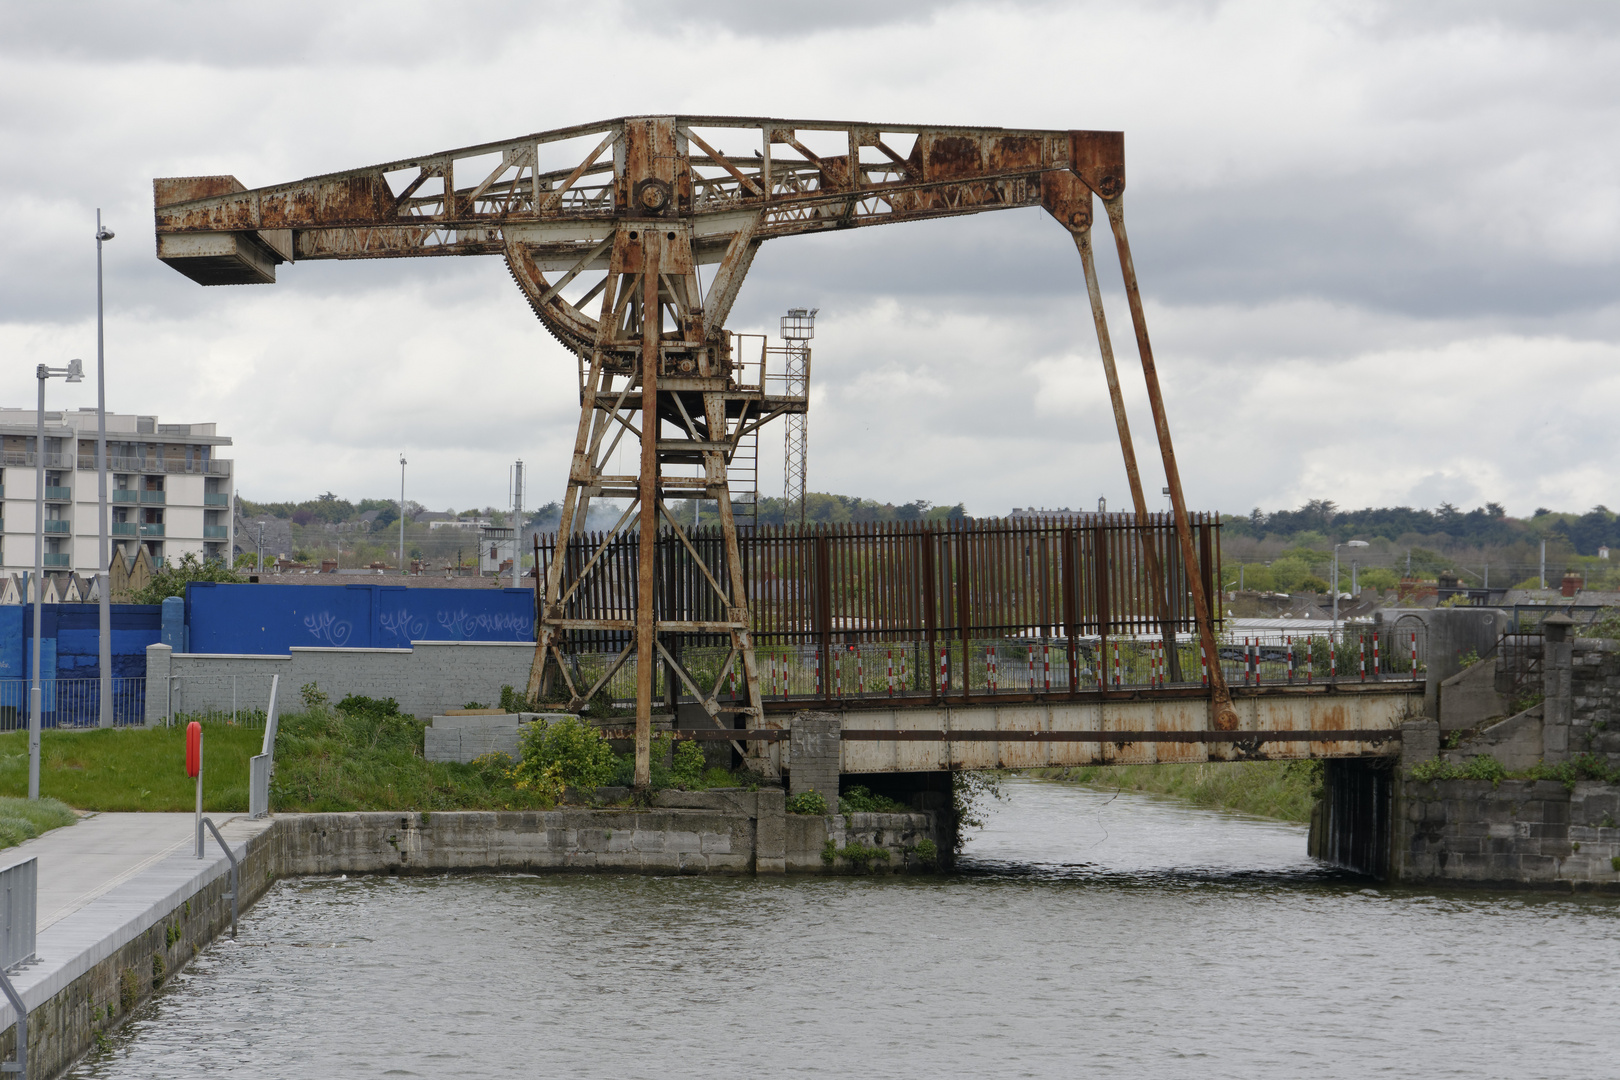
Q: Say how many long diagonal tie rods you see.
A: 2